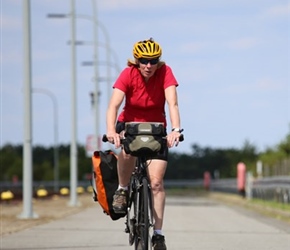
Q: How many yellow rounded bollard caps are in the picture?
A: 5